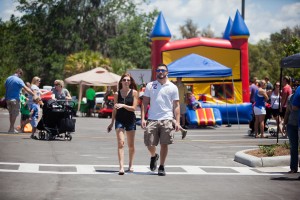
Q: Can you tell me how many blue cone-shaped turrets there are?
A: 3